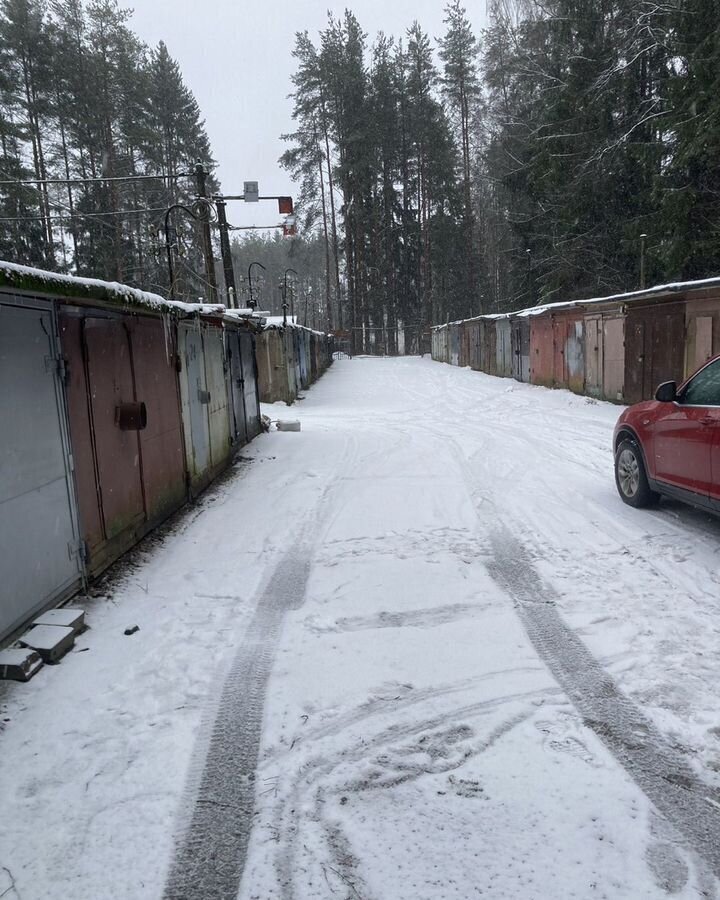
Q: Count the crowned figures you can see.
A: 0